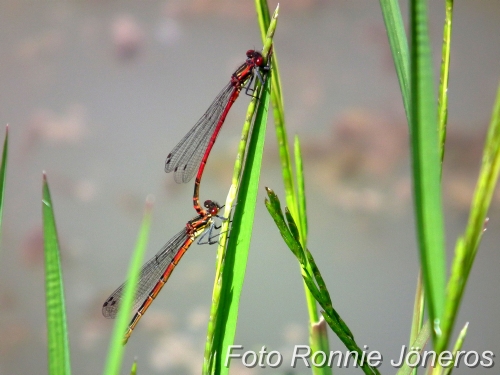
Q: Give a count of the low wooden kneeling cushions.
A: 0